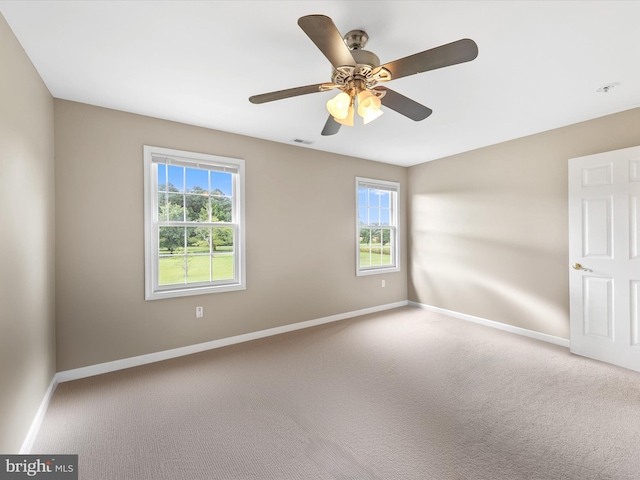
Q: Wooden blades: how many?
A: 5